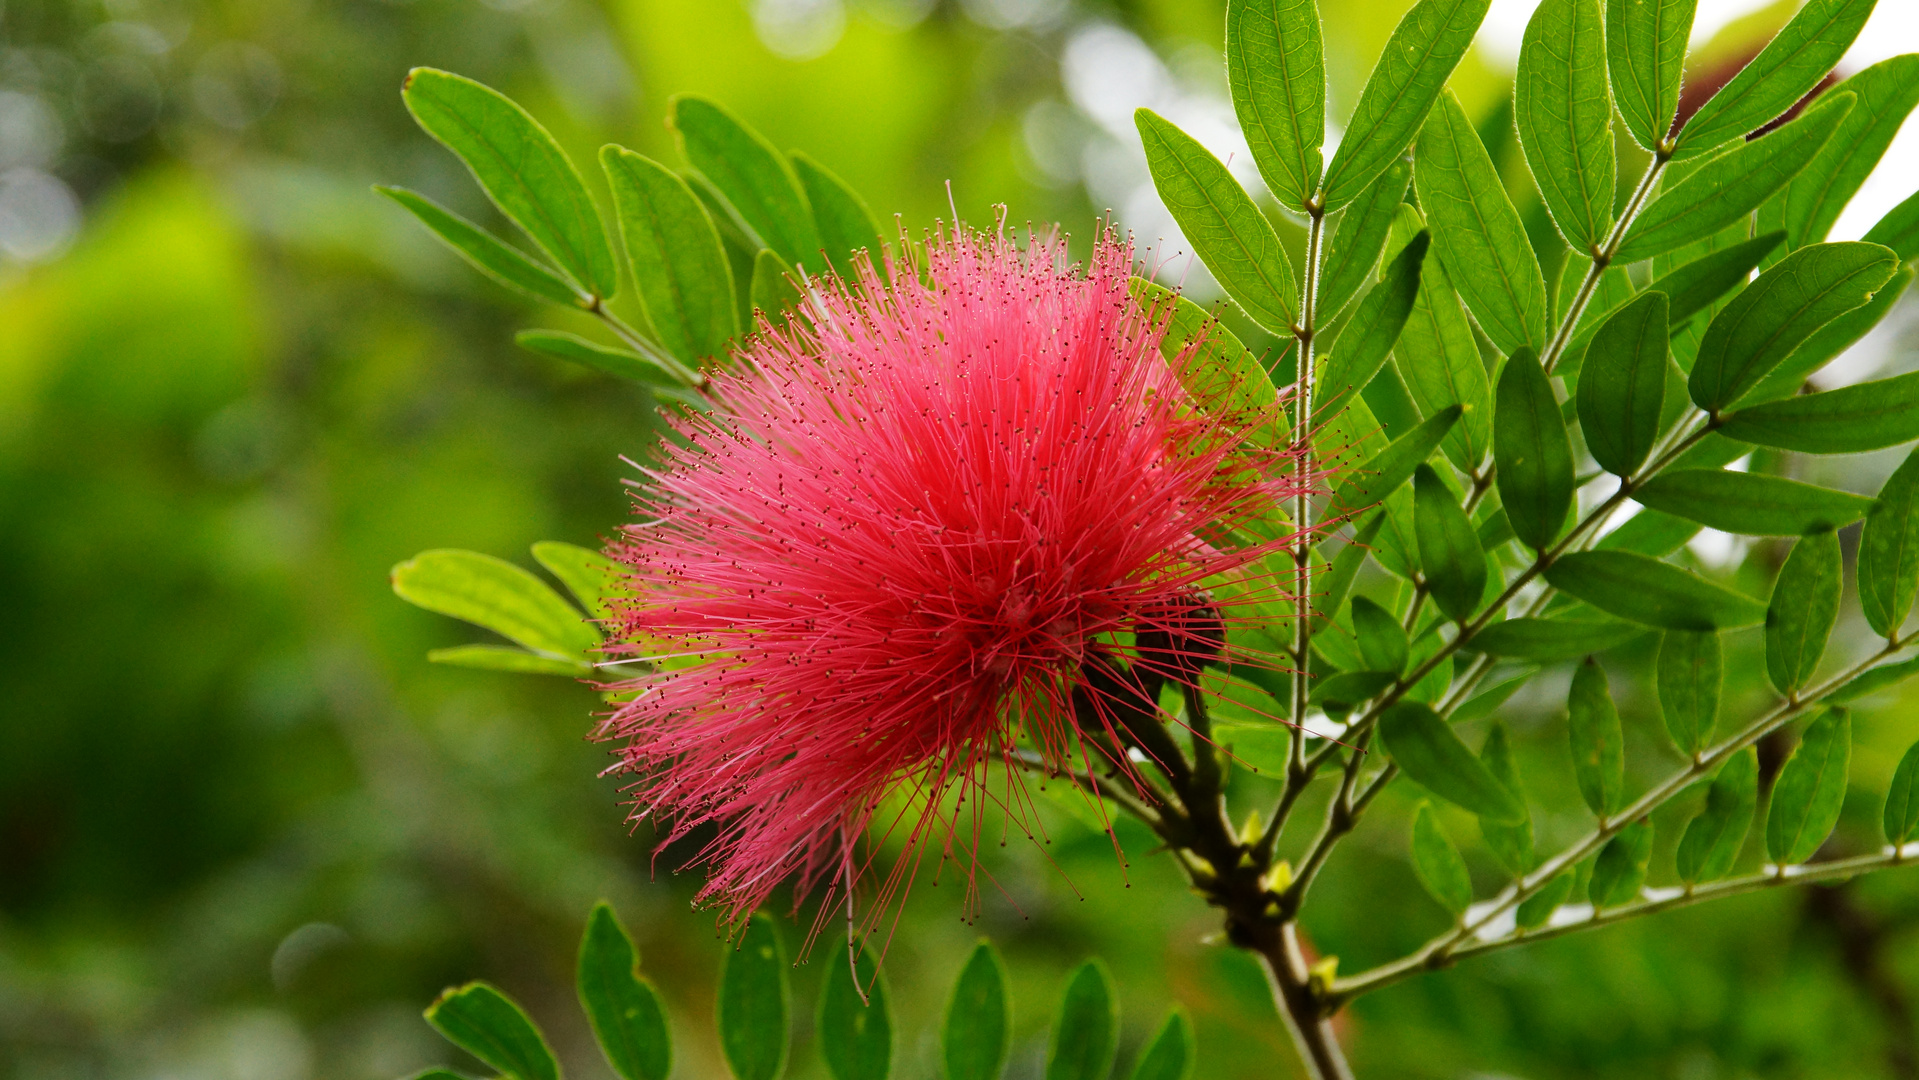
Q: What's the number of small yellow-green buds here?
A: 3